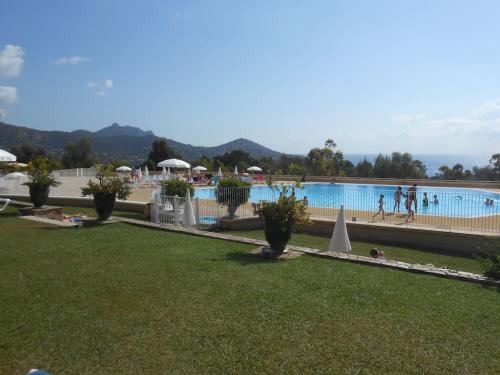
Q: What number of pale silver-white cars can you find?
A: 0